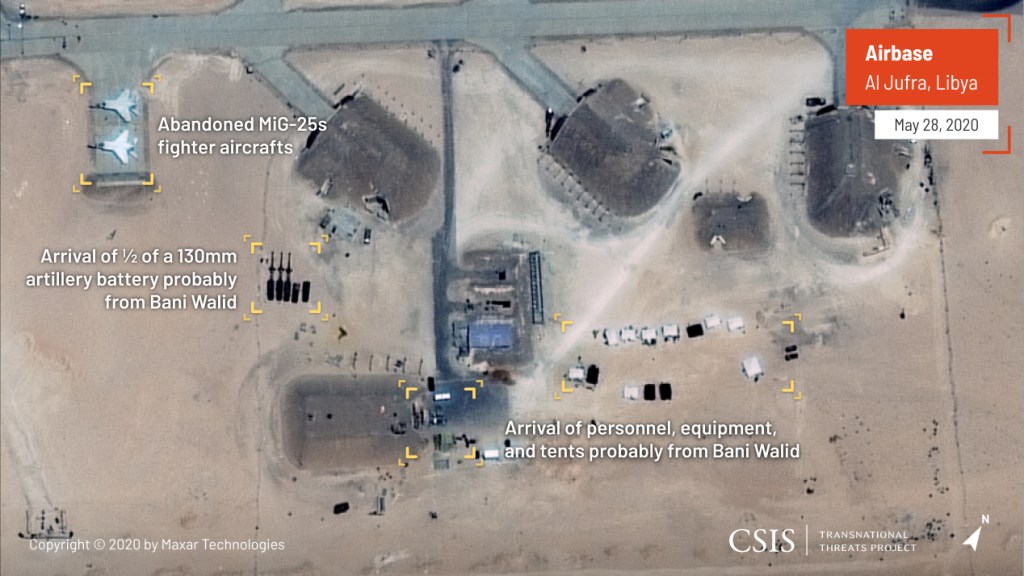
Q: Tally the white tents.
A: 9